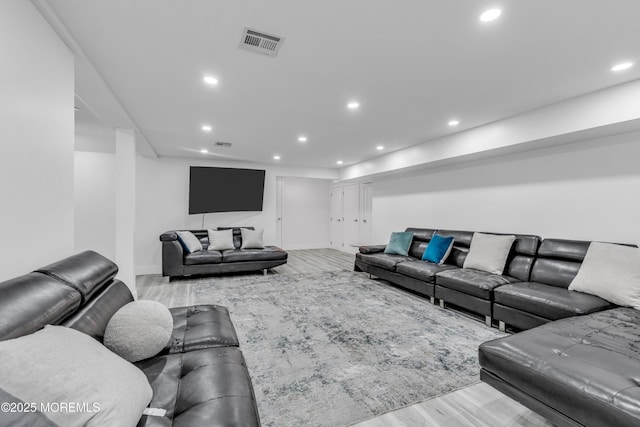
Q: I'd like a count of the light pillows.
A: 7